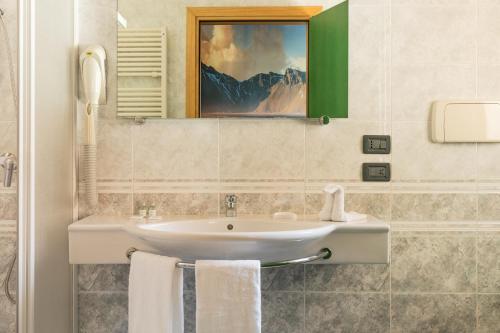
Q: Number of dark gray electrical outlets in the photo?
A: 2